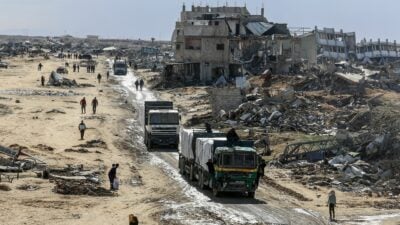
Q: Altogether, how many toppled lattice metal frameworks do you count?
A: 1